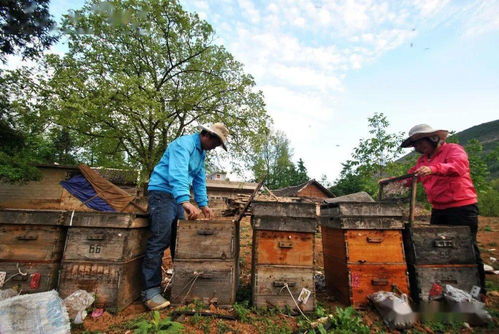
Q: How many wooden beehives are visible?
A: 6